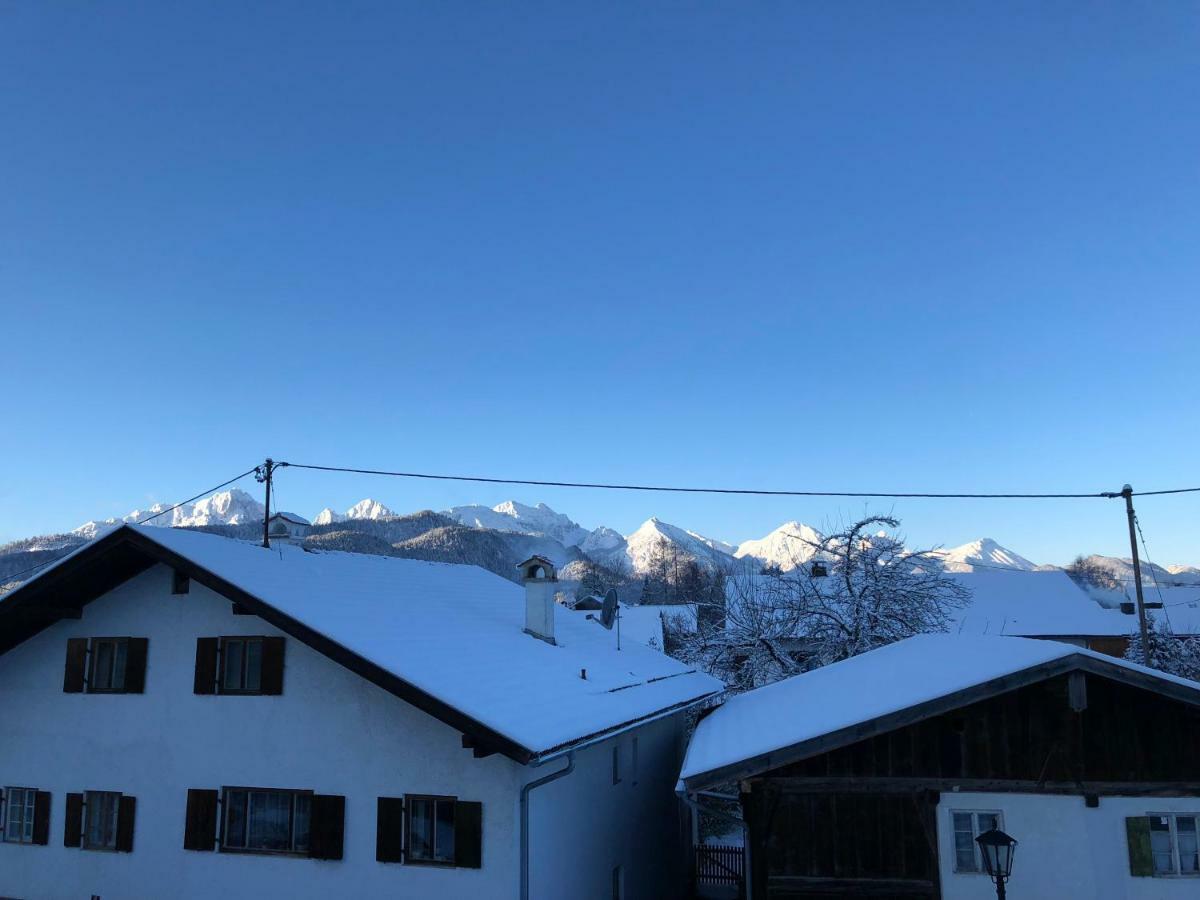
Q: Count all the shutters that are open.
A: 12